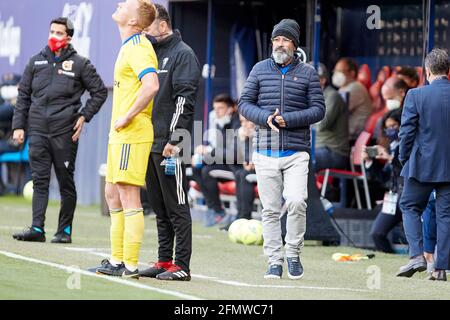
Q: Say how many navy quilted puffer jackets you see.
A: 1